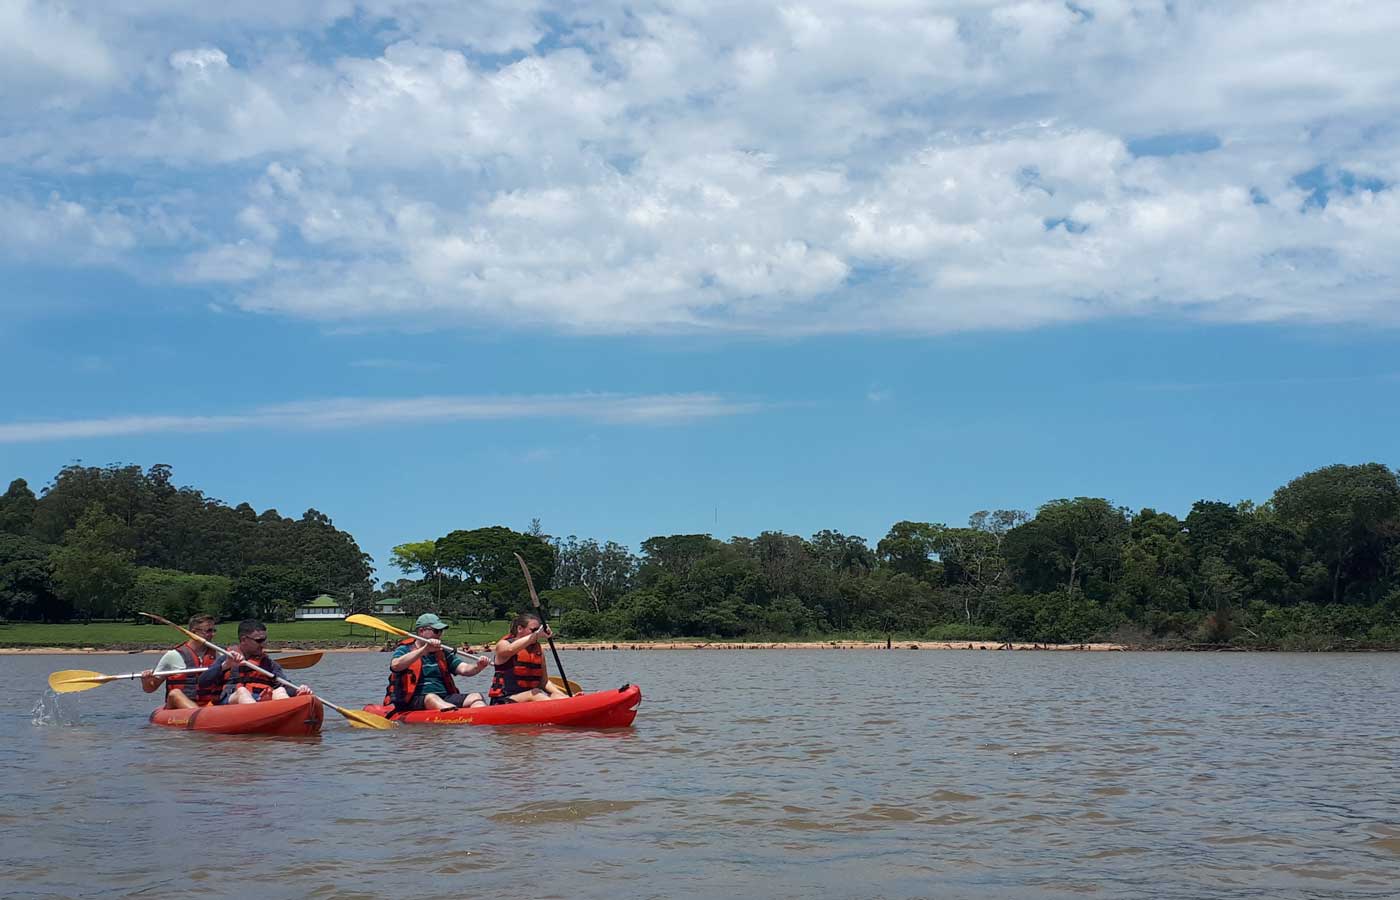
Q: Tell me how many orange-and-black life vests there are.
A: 4